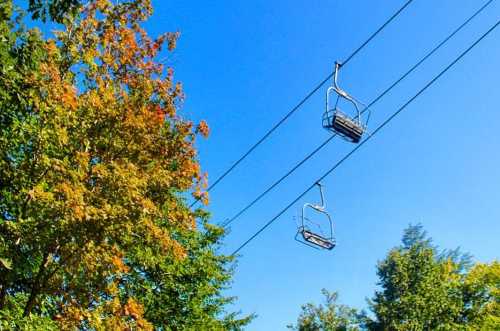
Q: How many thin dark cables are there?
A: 3